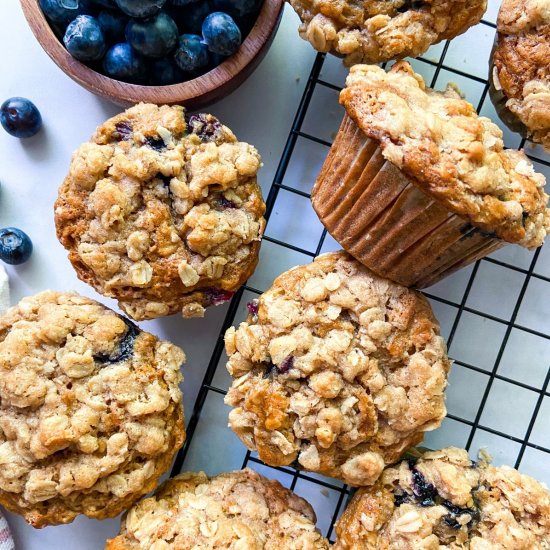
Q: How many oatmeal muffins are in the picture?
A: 8